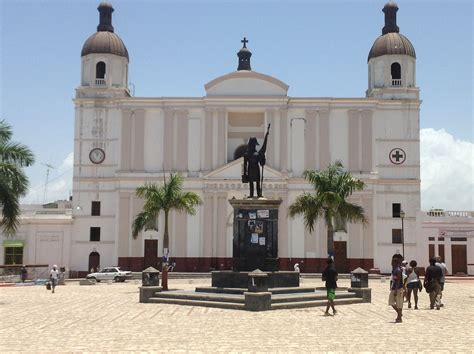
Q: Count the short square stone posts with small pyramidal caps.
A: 3